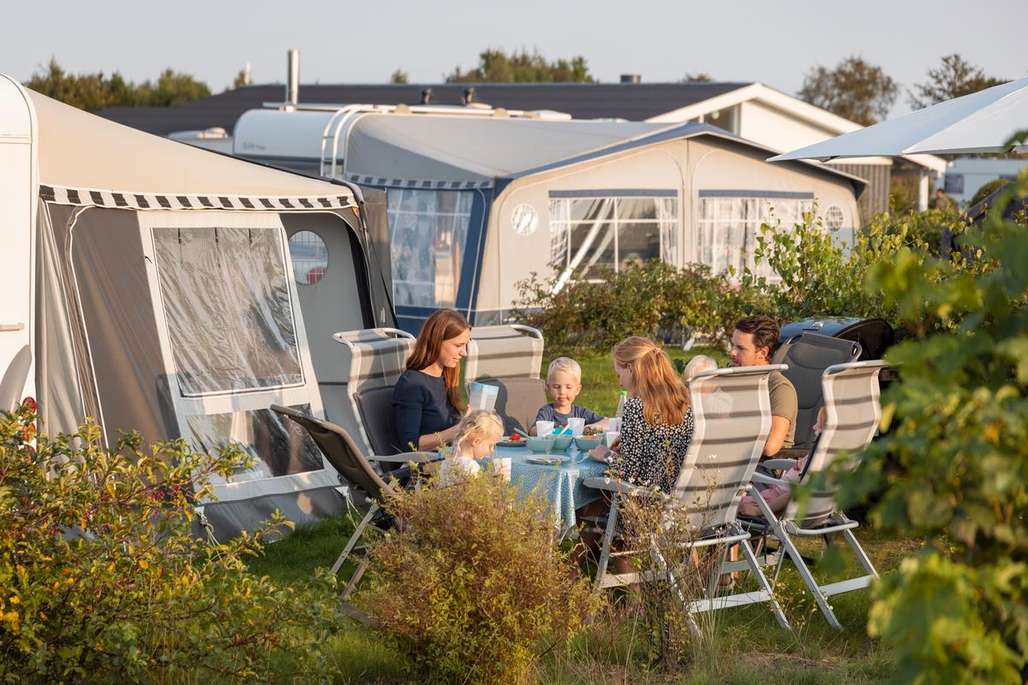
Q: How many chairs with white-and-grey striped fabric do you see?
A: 4